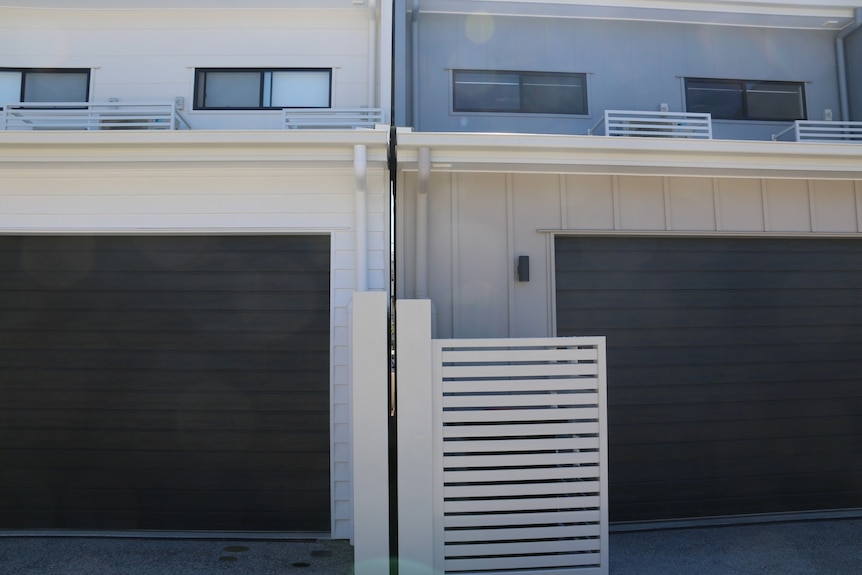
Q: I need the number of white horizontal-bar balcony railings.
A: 4